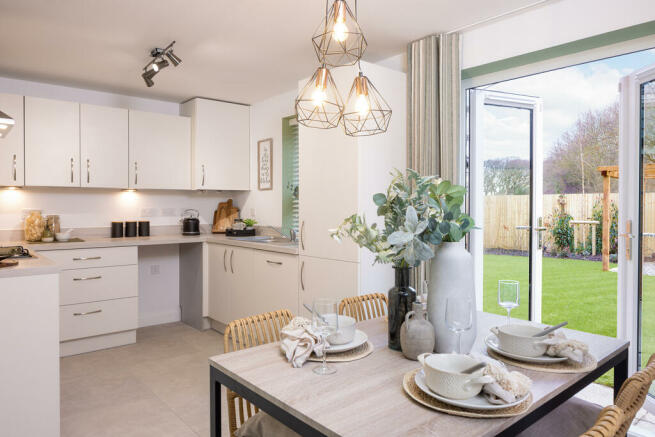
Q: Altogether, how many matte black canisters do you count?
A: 3